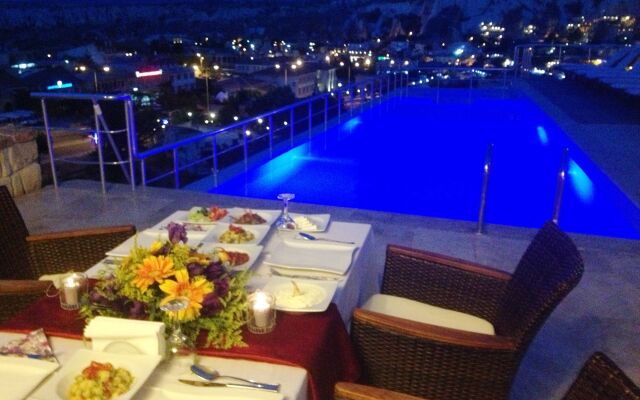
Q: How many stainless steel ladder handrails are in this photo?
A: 2